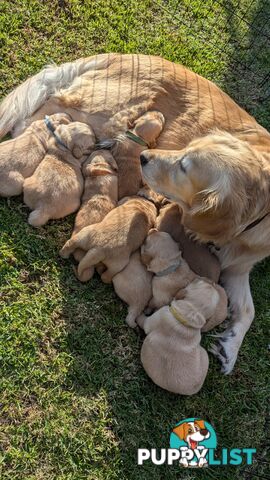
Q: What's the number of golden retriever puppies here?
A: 9